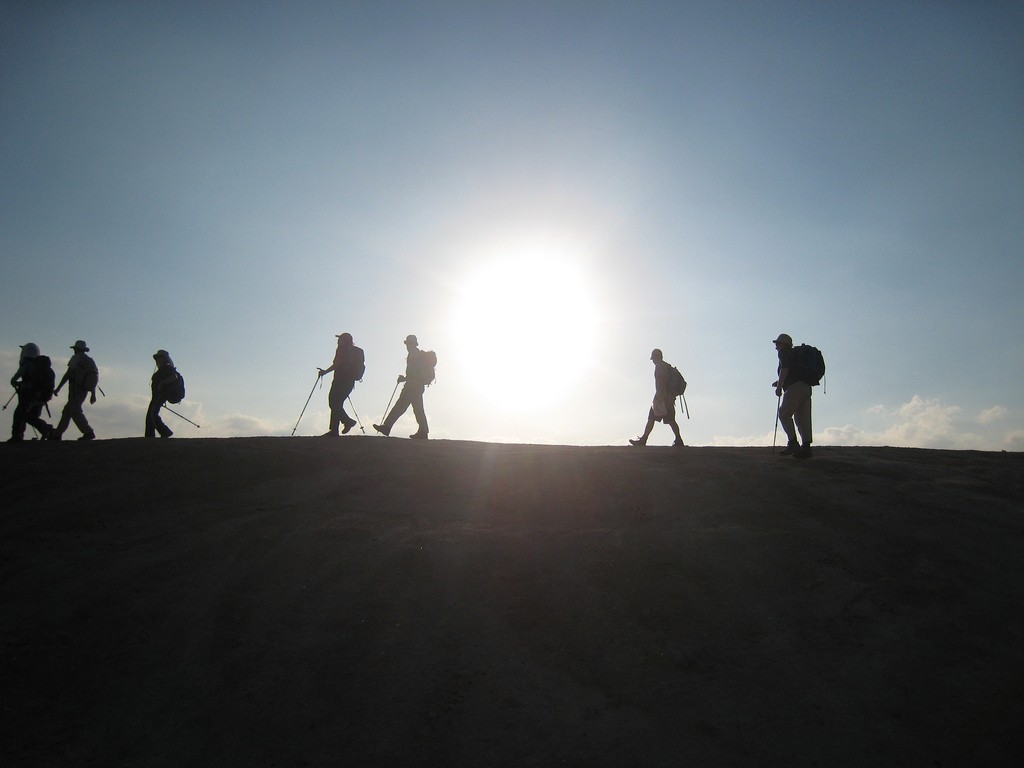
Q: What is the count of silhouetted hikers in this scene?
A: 7